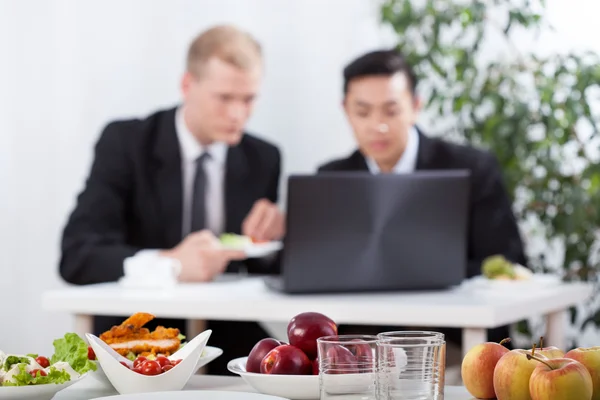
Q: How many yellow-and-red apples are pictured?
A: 5